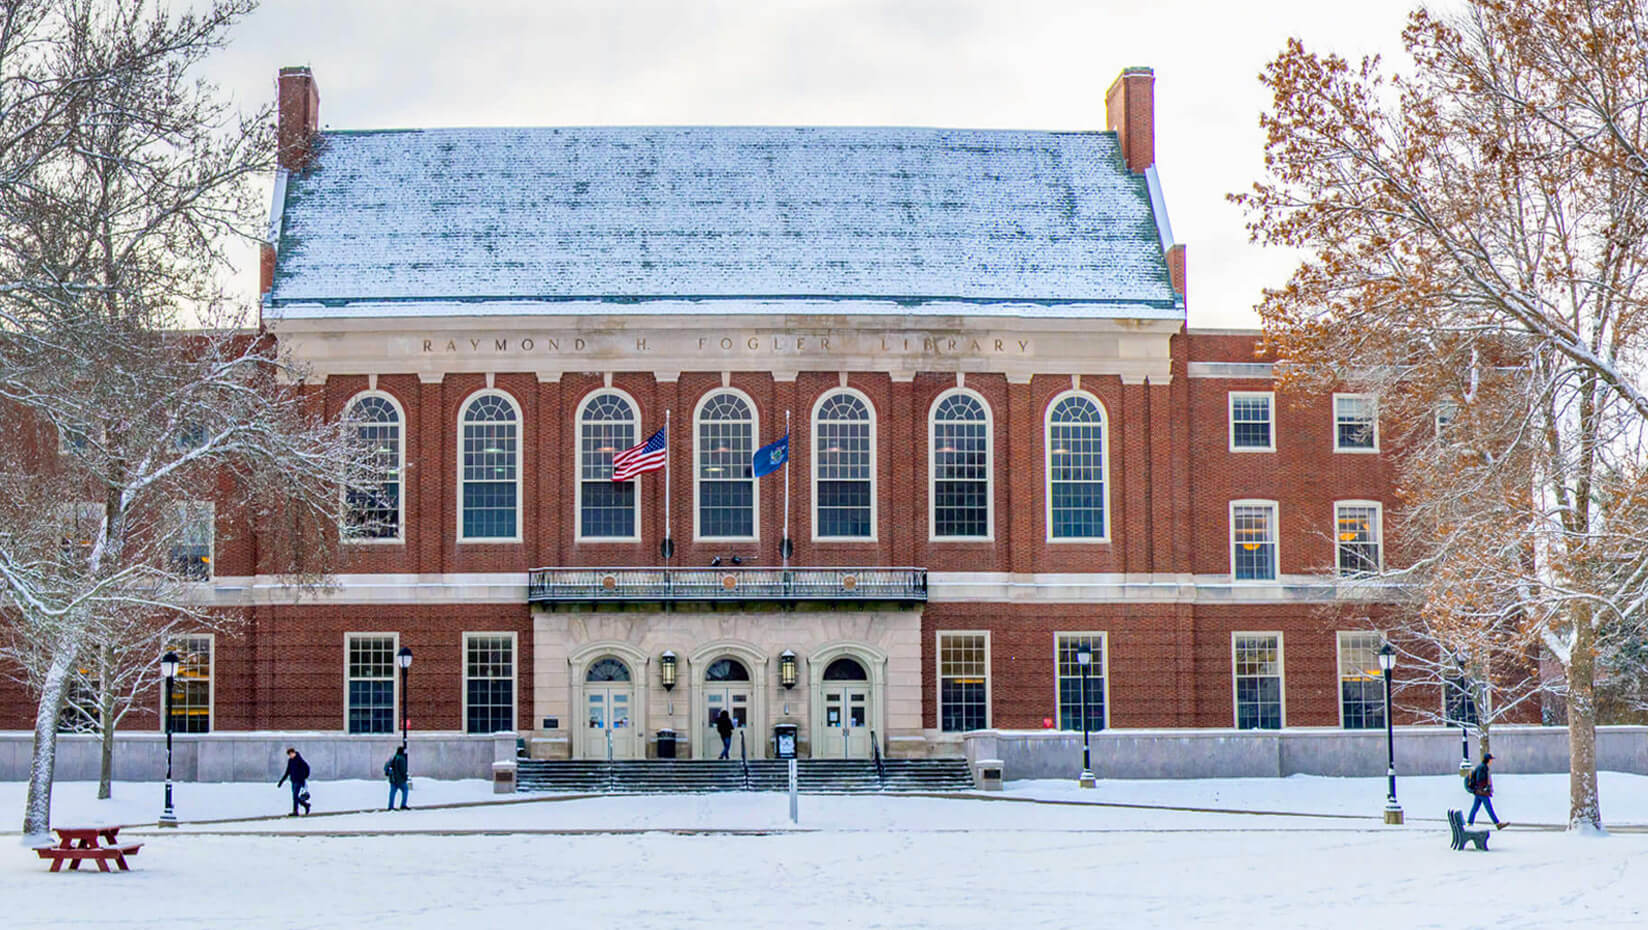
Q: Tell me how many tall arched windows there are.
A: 7